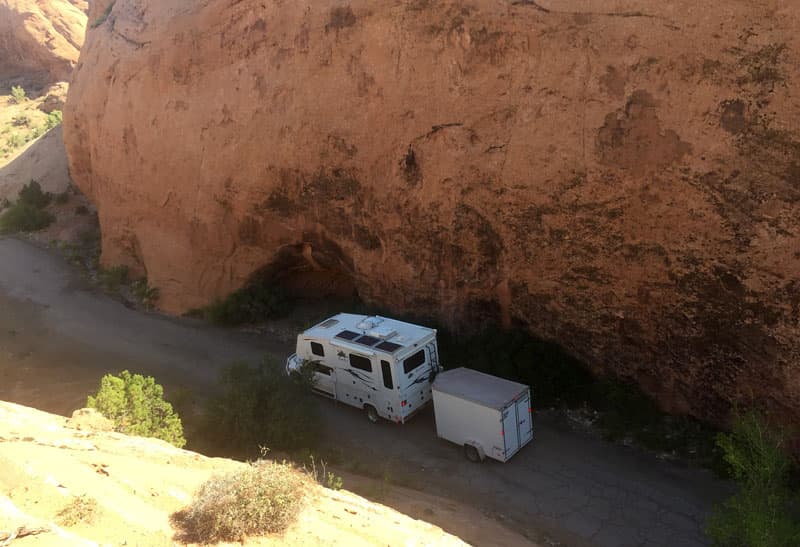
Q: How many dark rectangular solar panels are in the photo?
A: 3